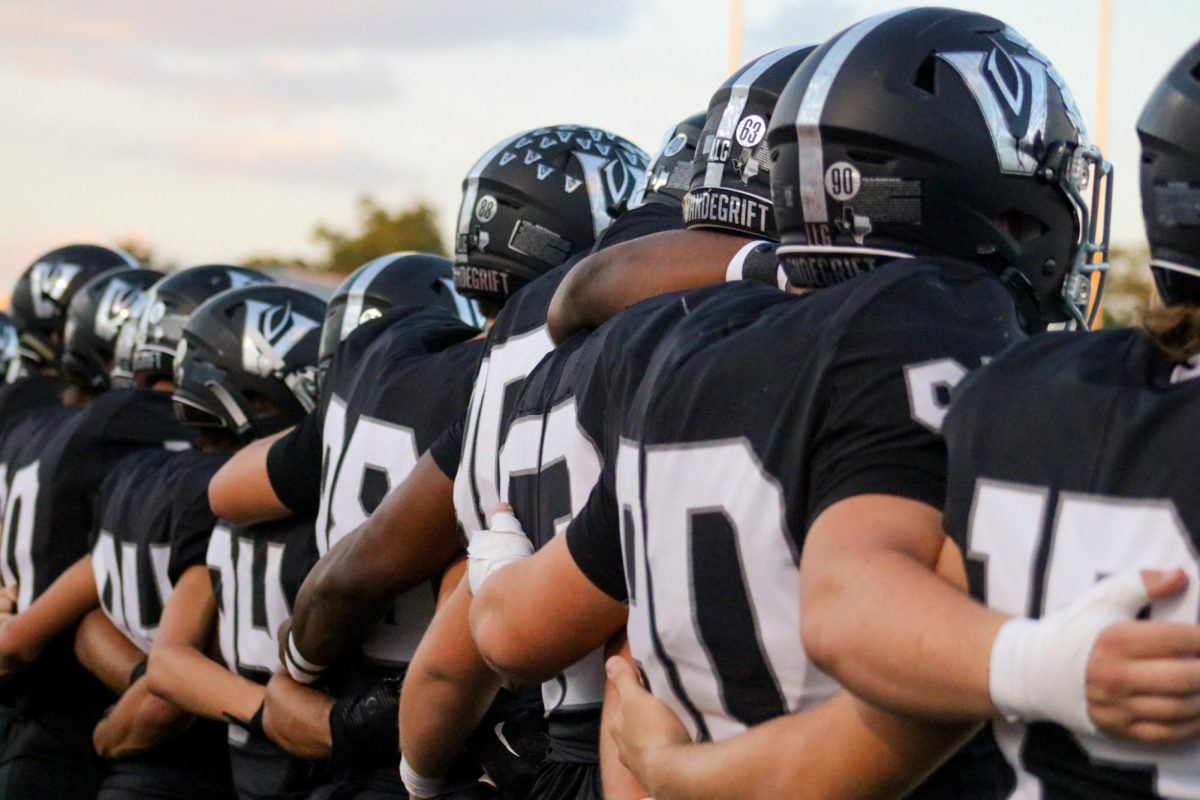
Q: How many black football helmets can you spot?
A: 11